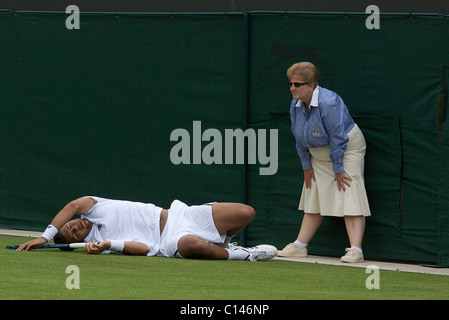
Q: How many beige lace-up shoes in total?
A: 2